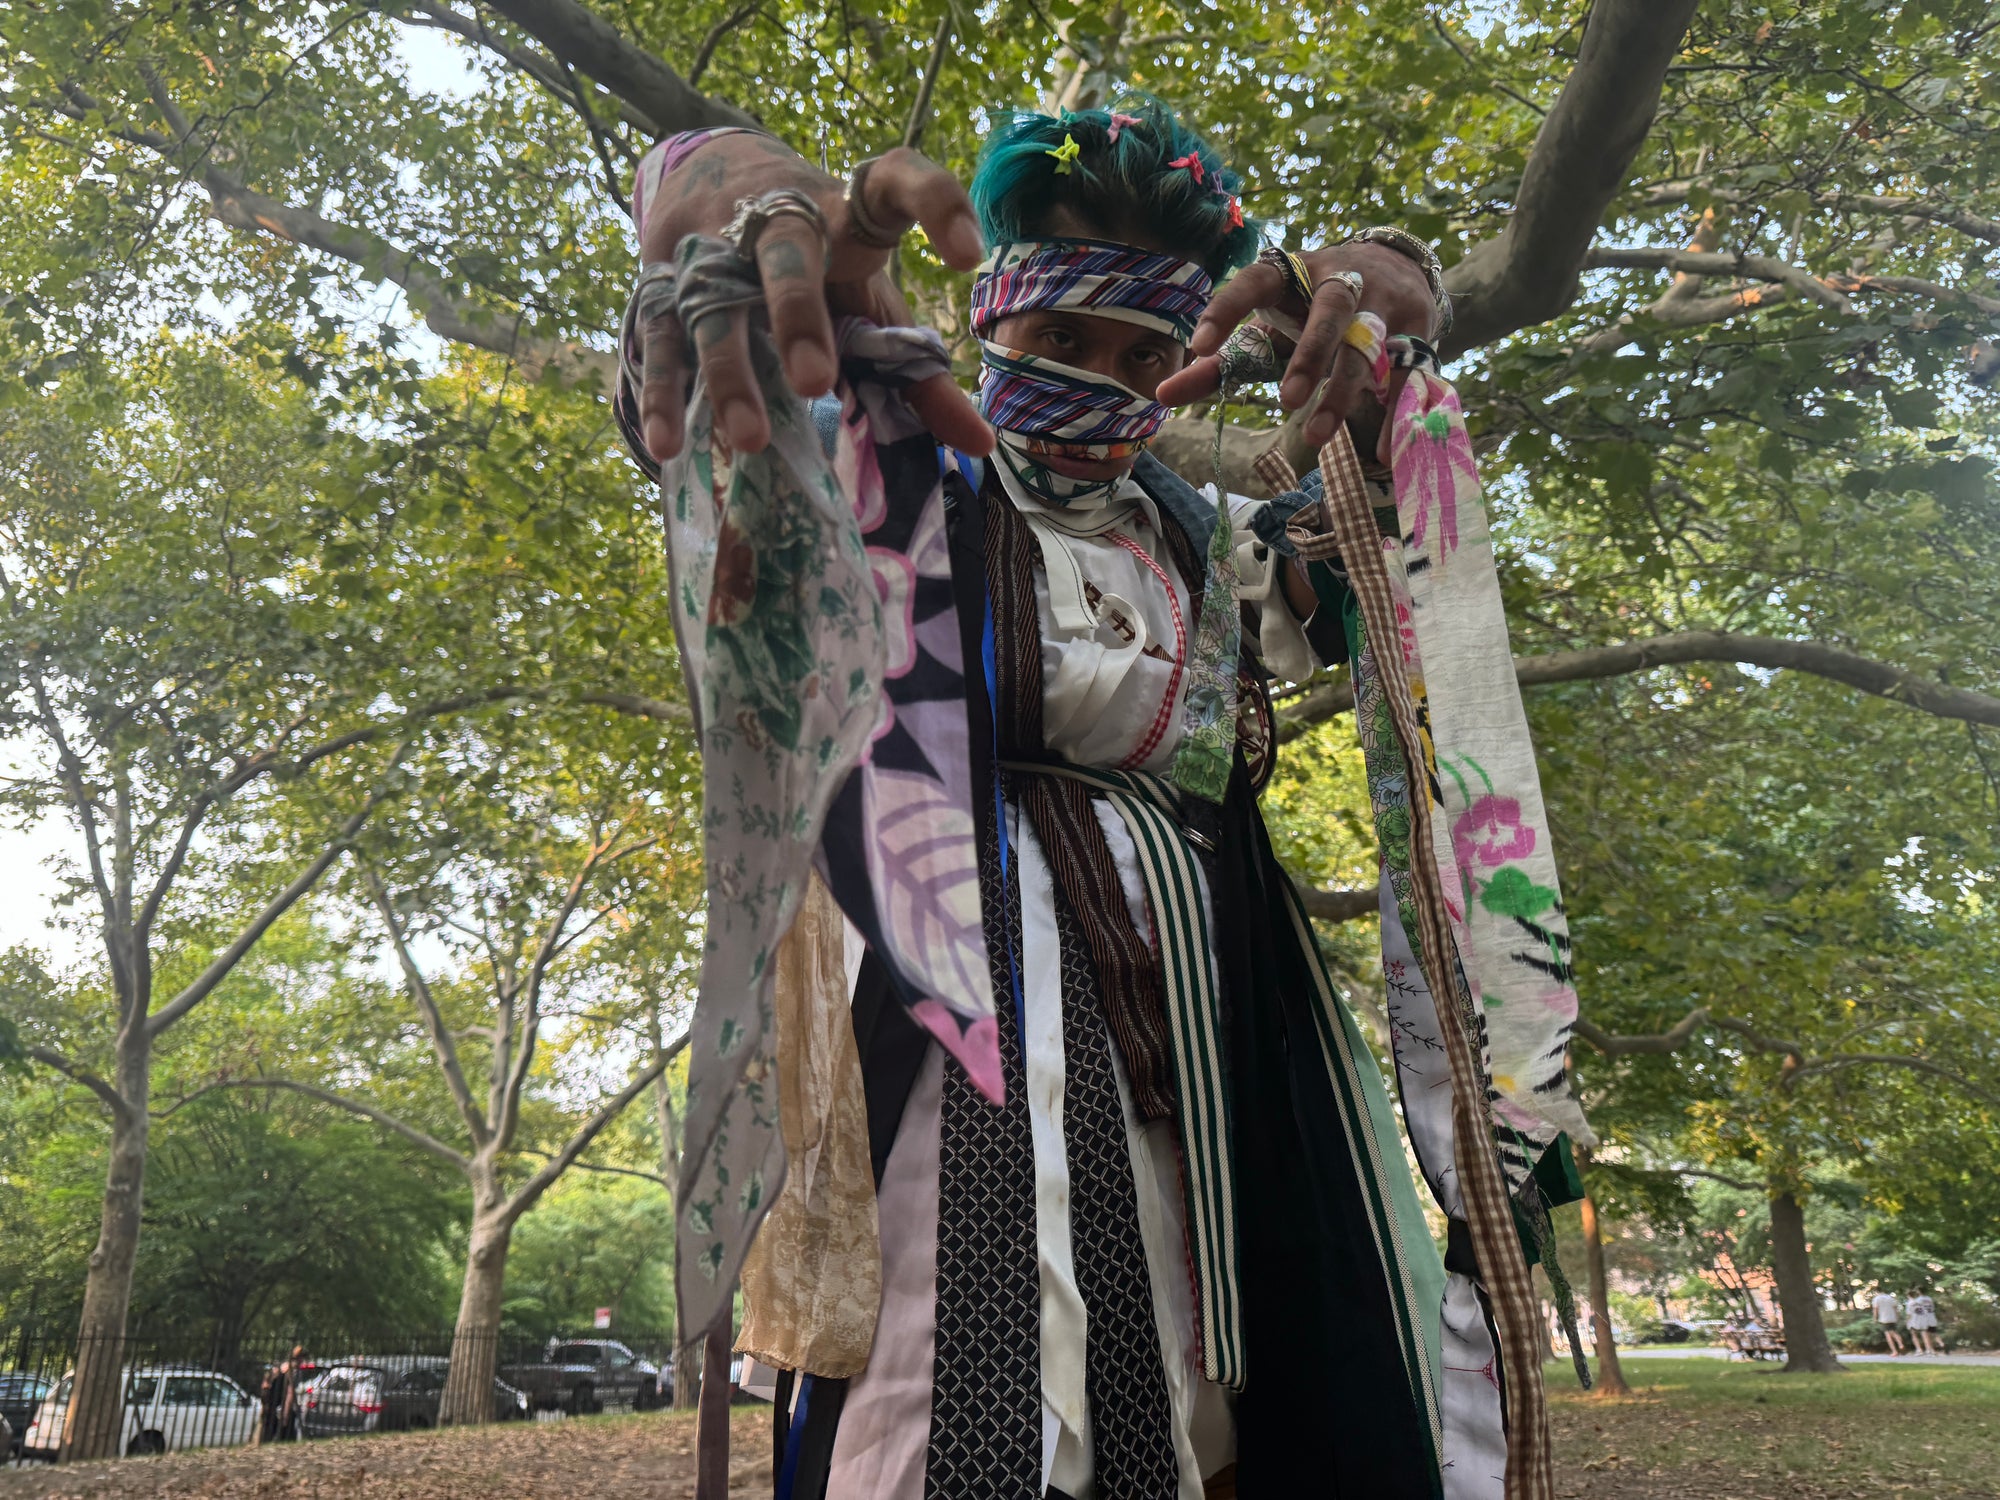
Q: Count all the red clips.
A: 2